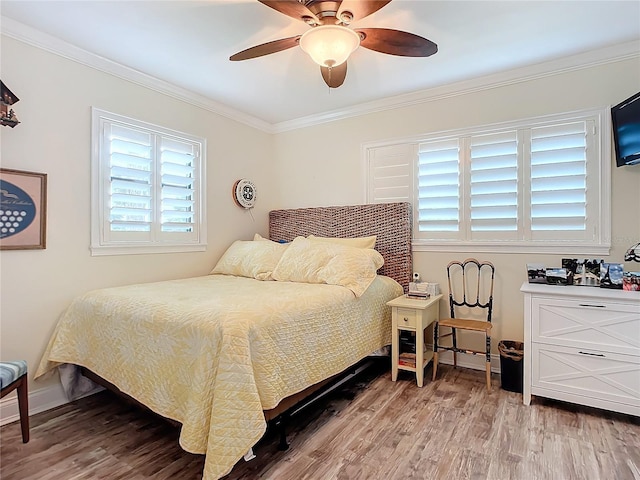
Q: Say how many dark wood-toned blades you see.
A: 5